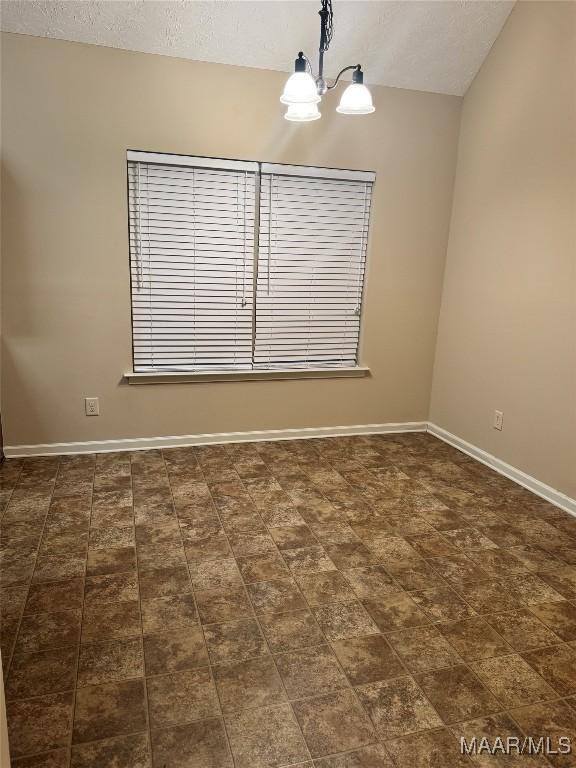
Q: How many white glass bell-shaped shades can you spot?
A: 3